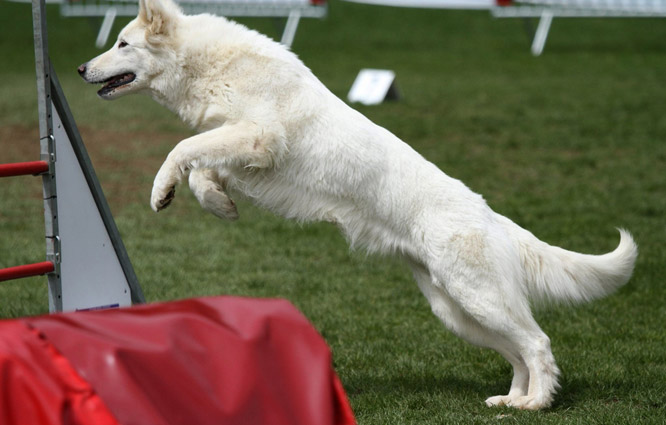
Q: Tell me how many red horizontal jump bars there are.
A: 2